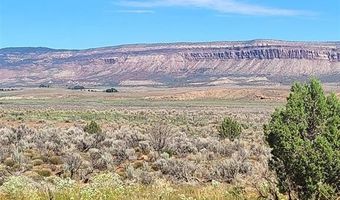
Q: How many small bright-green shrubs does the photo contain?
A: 2